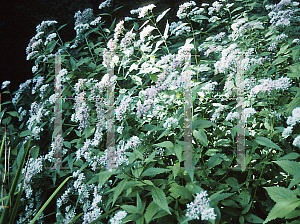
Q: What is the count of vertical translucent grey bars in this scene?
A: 4